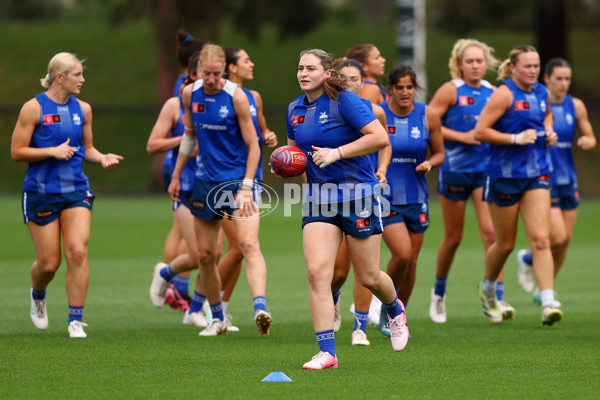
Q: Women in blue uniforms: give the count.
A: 12